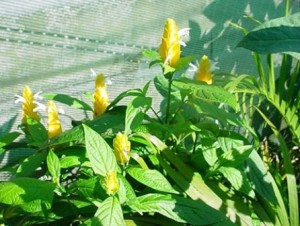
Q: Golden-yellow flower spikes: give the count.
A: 7